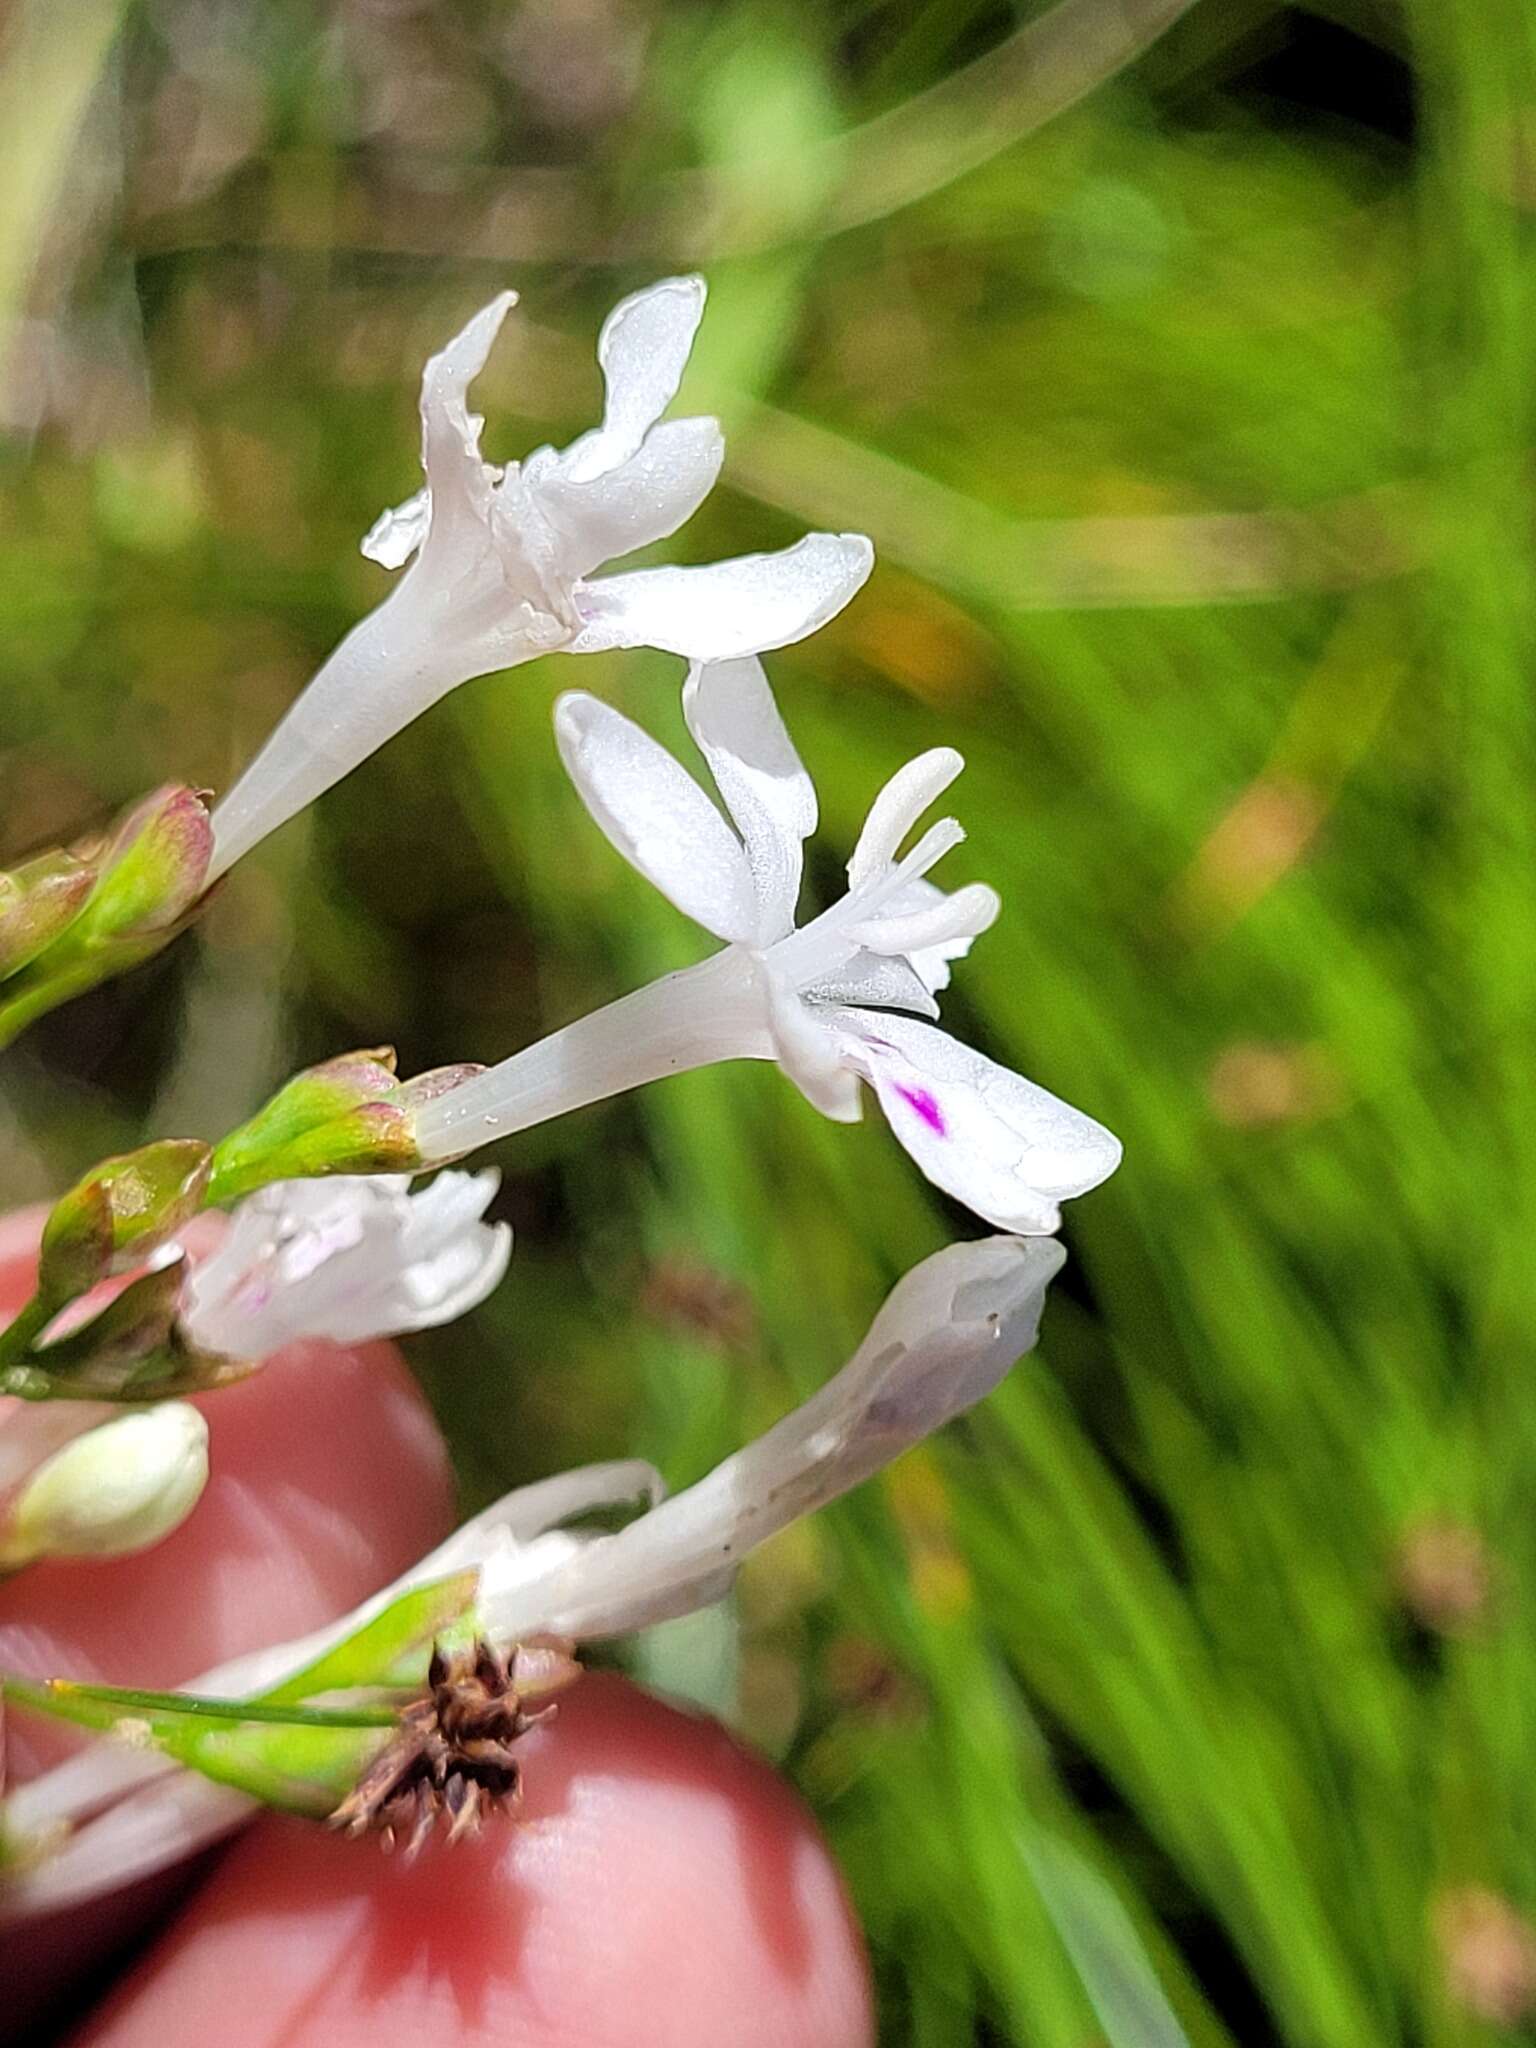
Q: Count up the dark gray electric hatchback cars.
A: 0